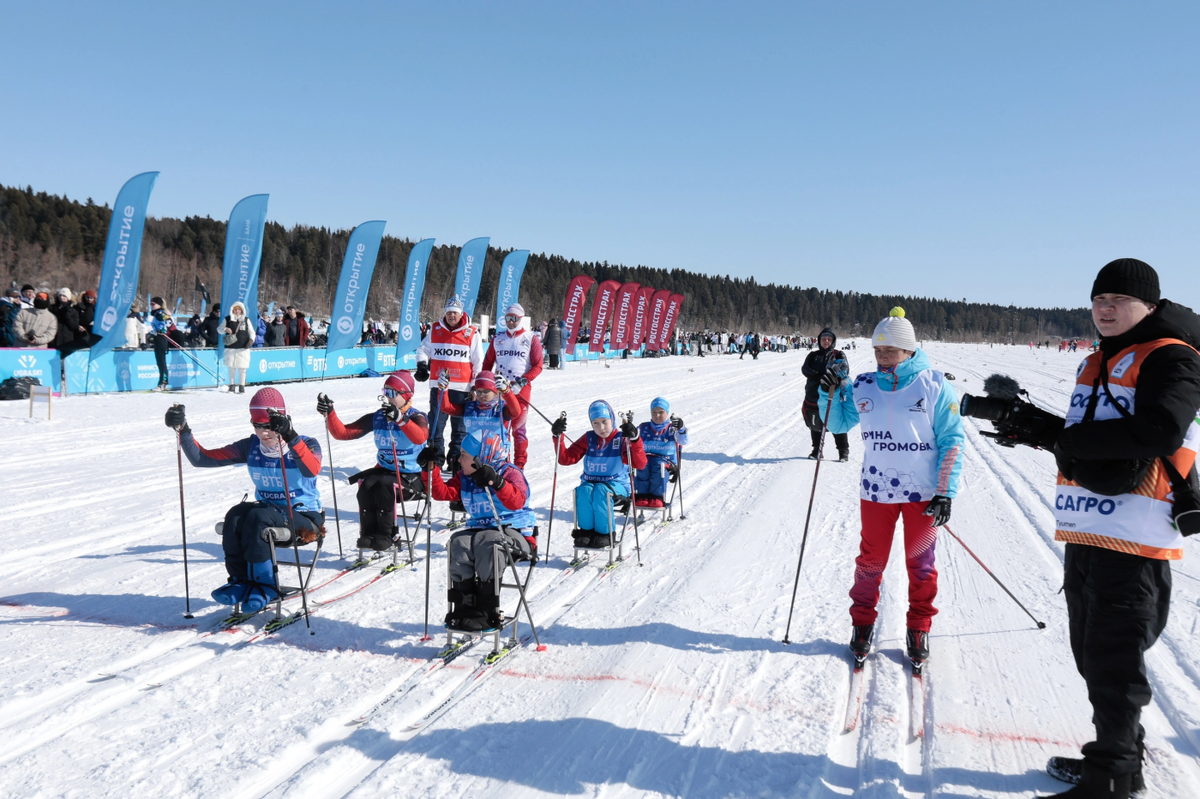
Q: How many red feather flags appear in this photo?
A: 6